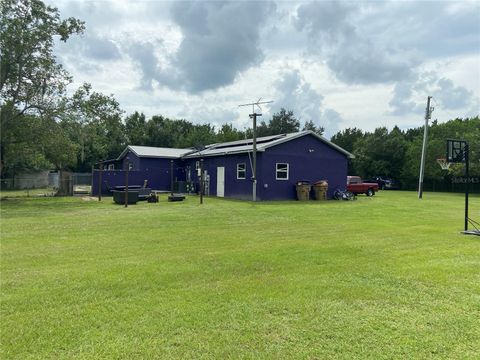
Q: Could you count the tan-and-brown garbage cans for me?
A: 2